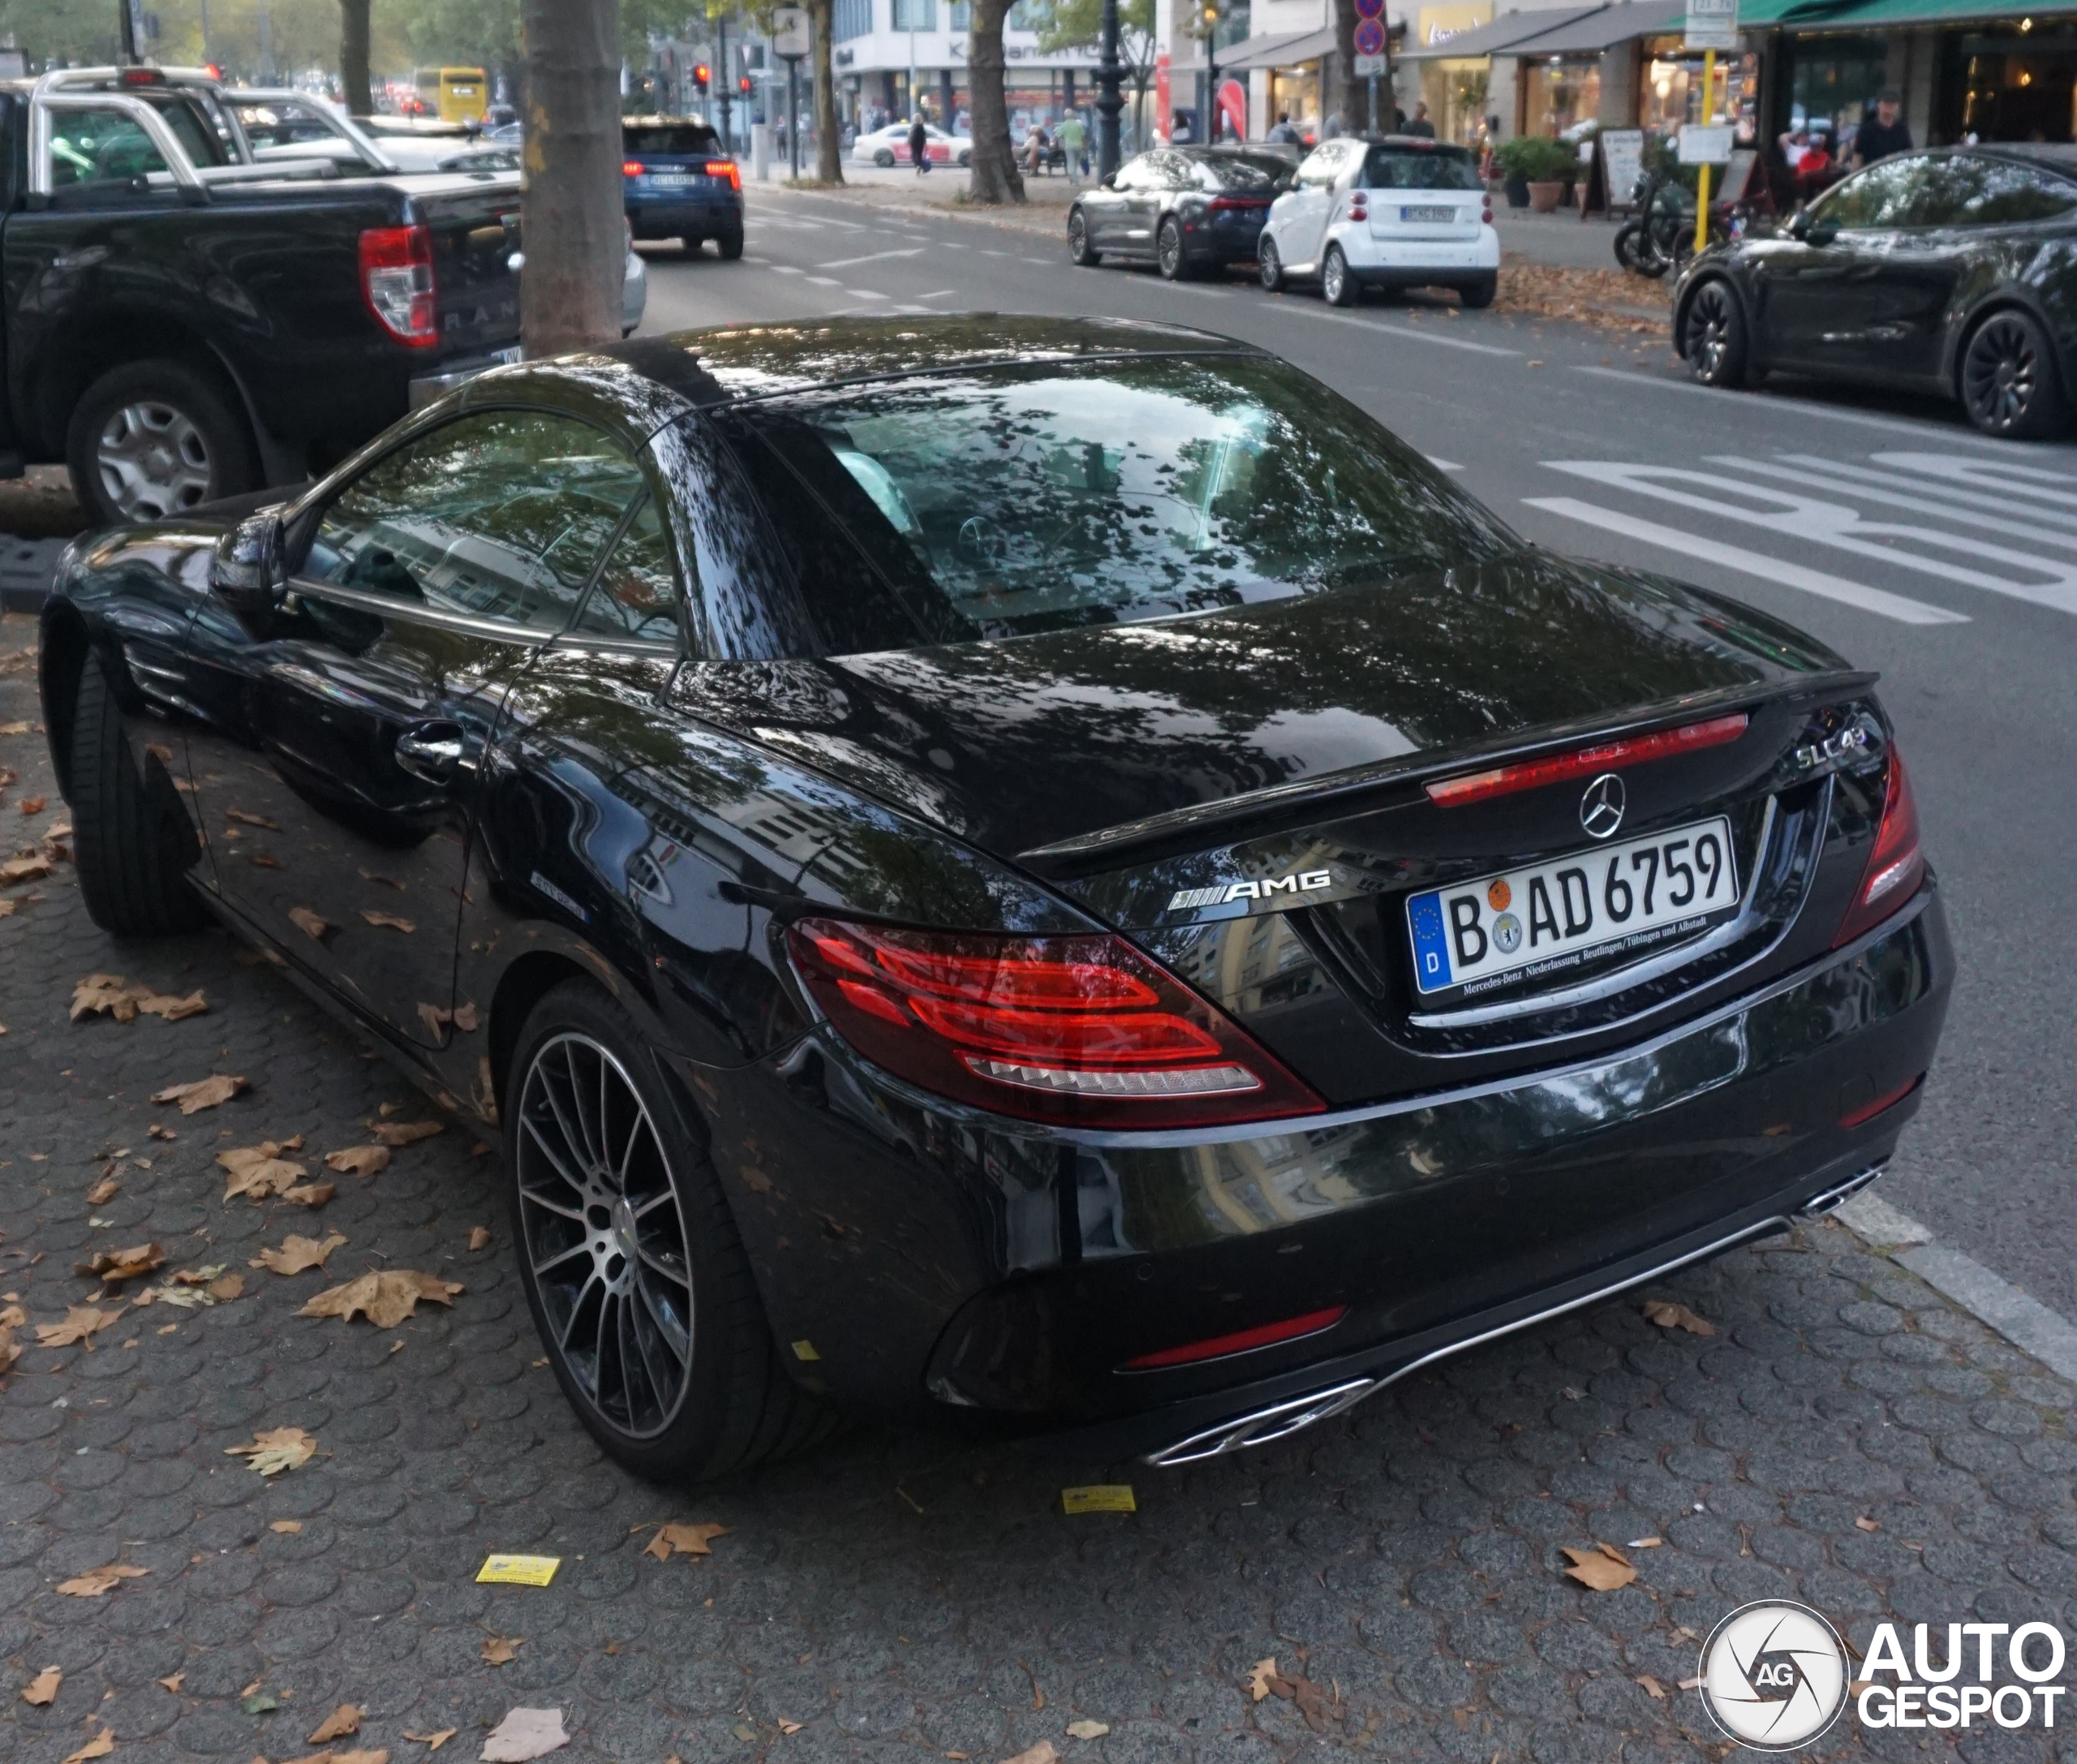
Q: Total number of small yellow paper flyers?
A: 2